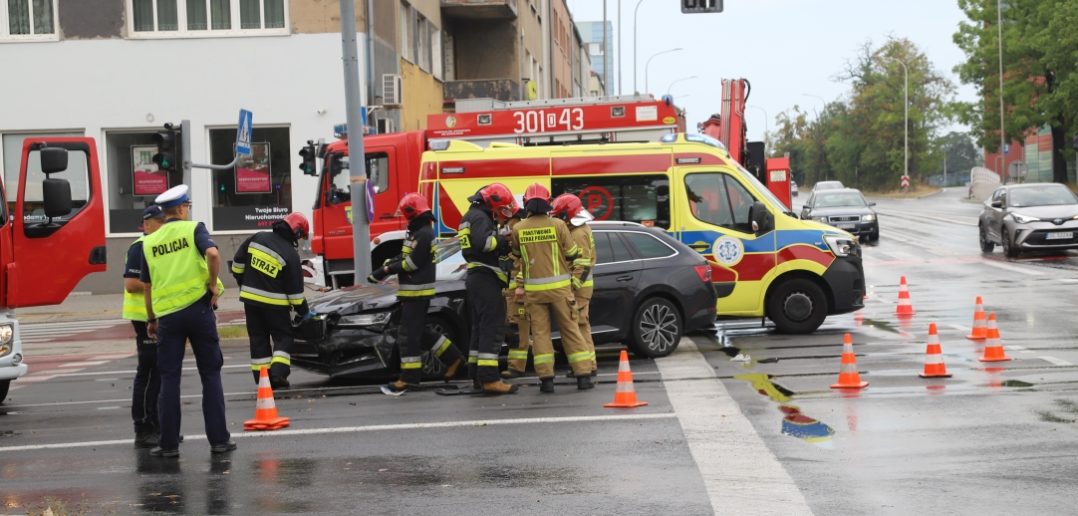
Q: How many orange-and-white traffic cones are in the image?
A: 7